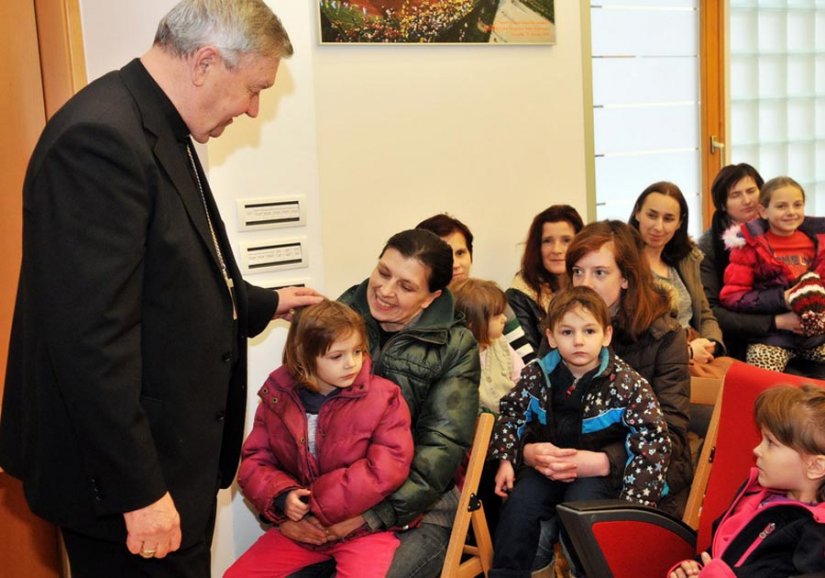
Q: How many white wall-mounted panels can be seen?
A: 3